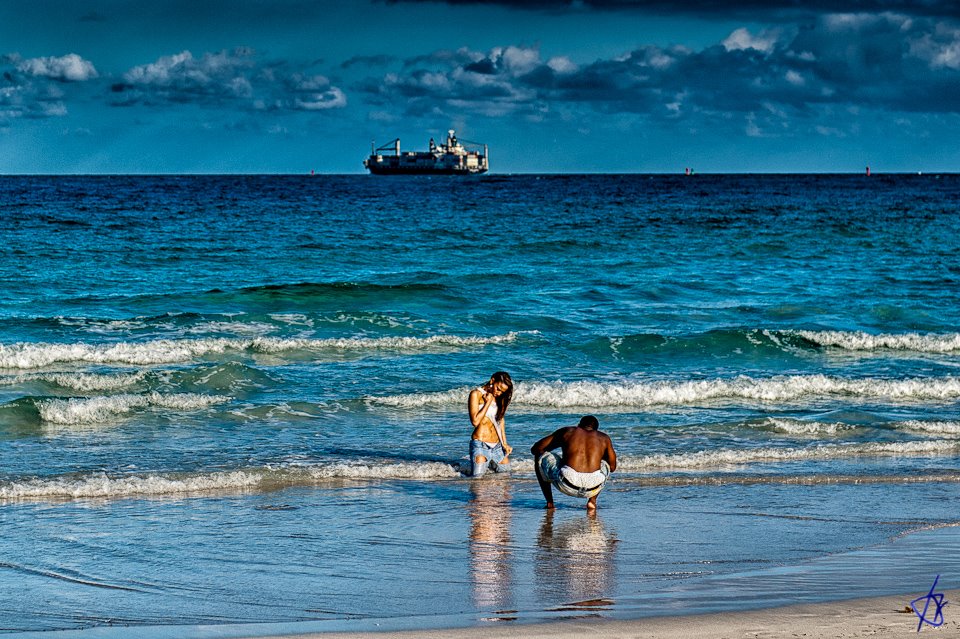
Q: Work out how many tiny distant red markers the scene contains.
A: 3